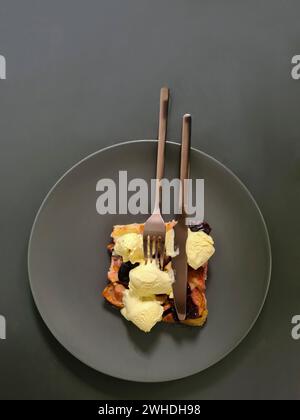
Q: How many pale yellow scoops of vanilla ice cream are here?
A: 4